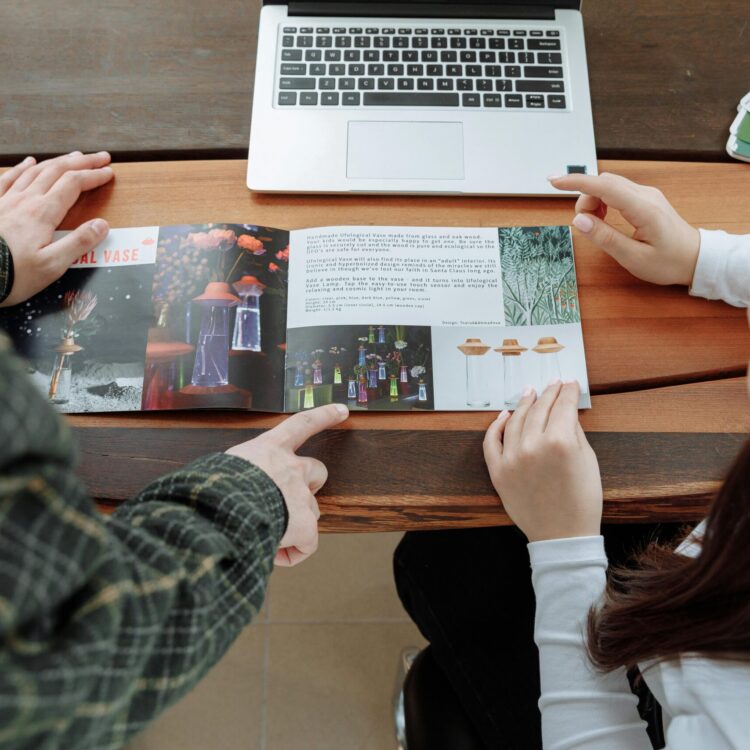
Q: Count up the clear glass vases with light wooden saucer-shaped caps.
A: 3